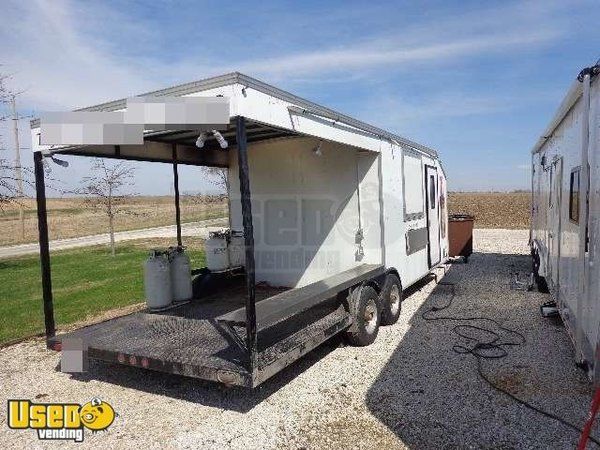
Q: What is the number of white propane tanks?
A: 4